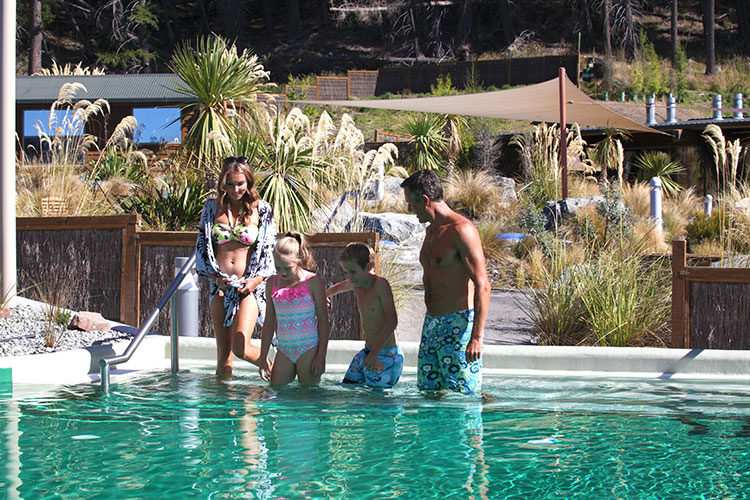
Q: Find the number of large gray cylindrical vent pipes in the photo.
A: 4